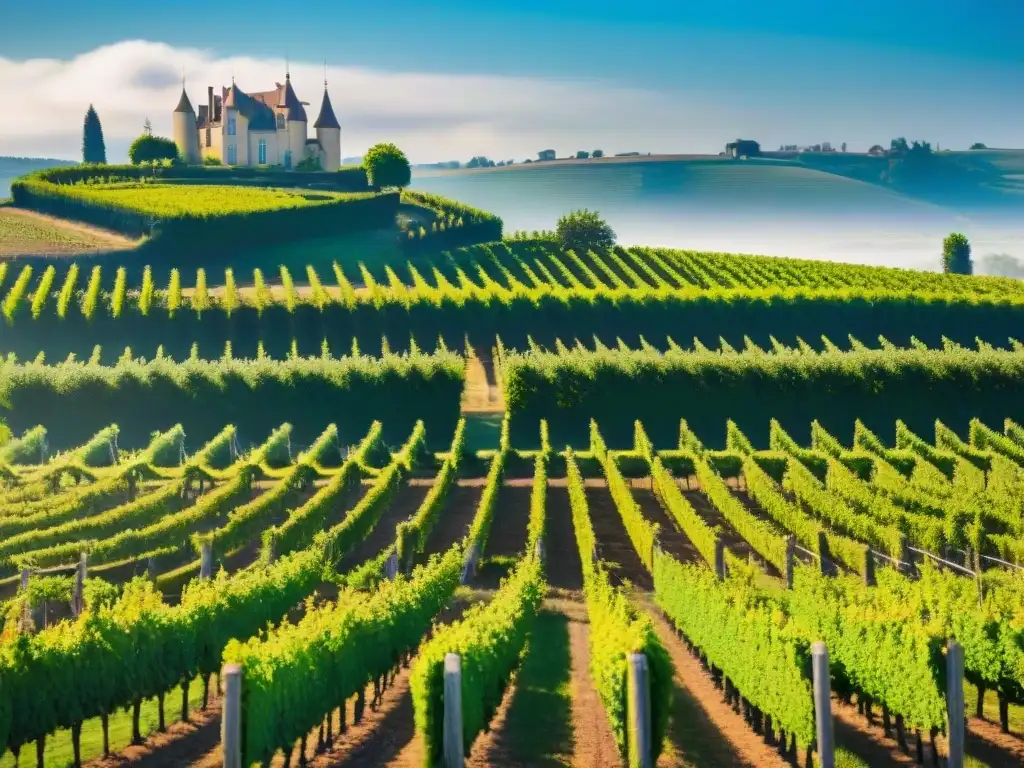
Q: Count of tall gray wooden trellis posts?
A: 5